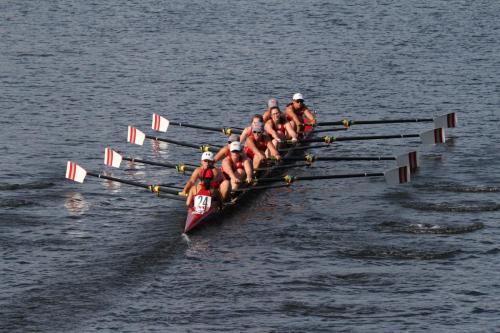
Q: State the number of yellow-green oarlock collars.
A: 8